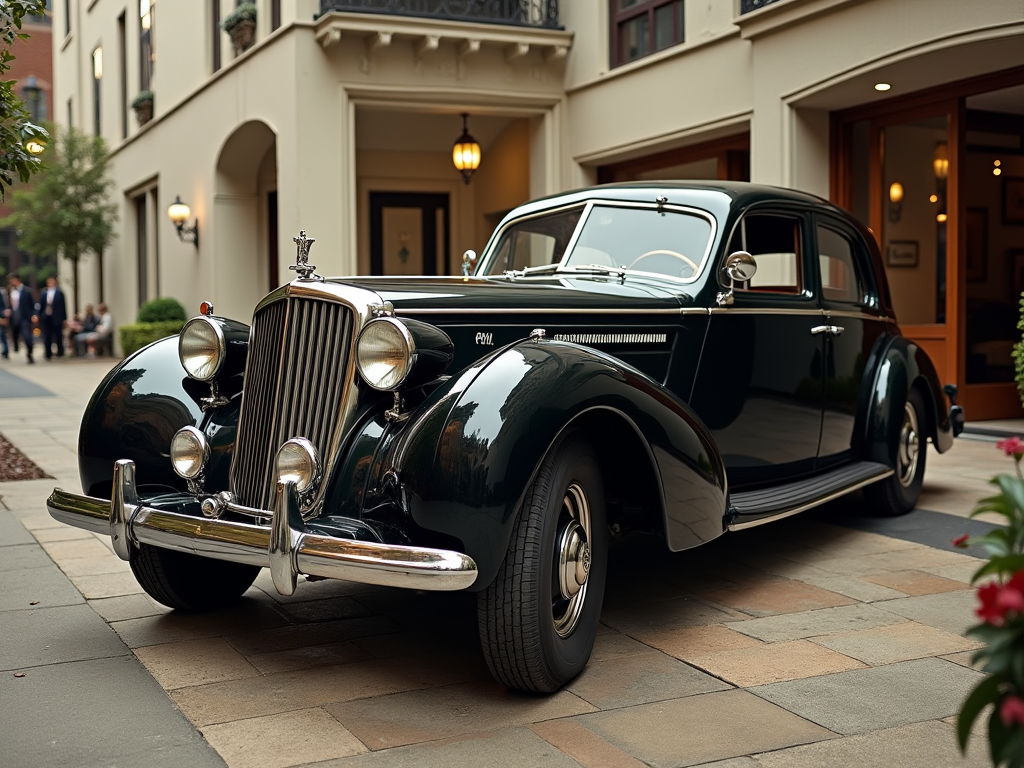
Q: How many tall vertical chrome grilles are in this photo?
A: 1